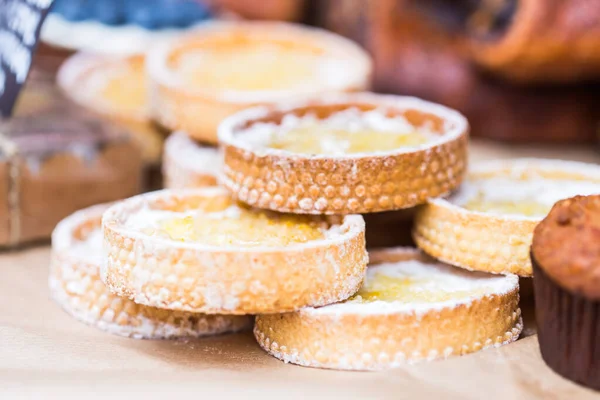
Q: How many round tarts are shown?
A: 8